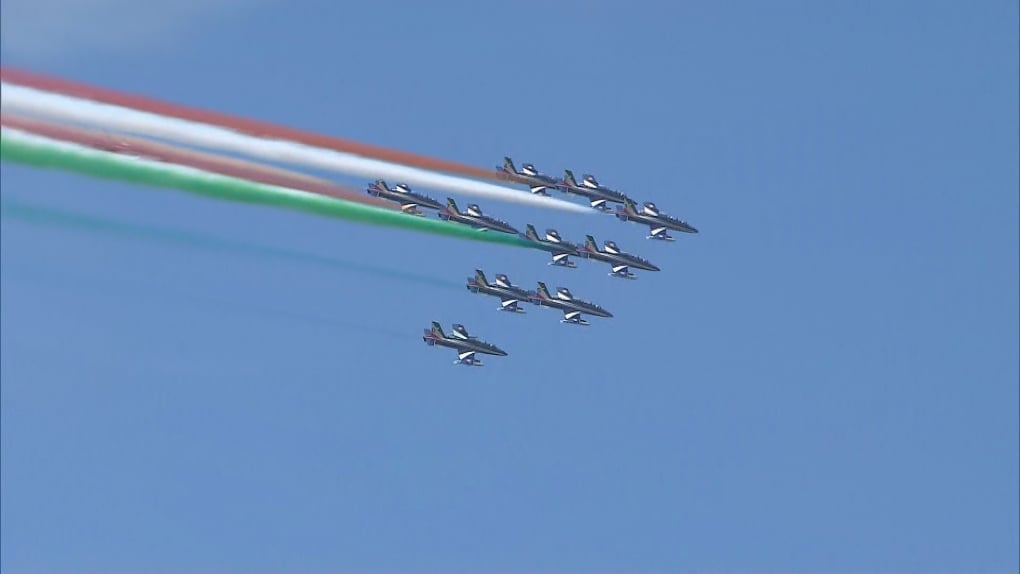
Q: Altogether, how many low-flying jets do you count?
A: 10